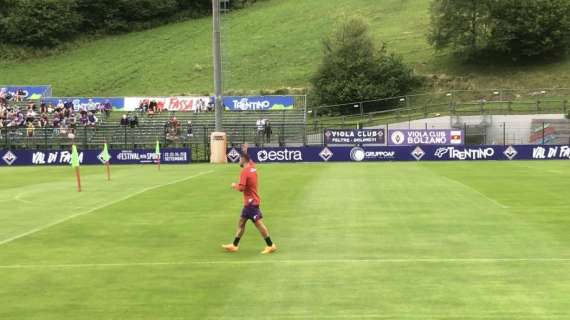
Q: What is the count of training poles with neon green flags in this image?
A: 3